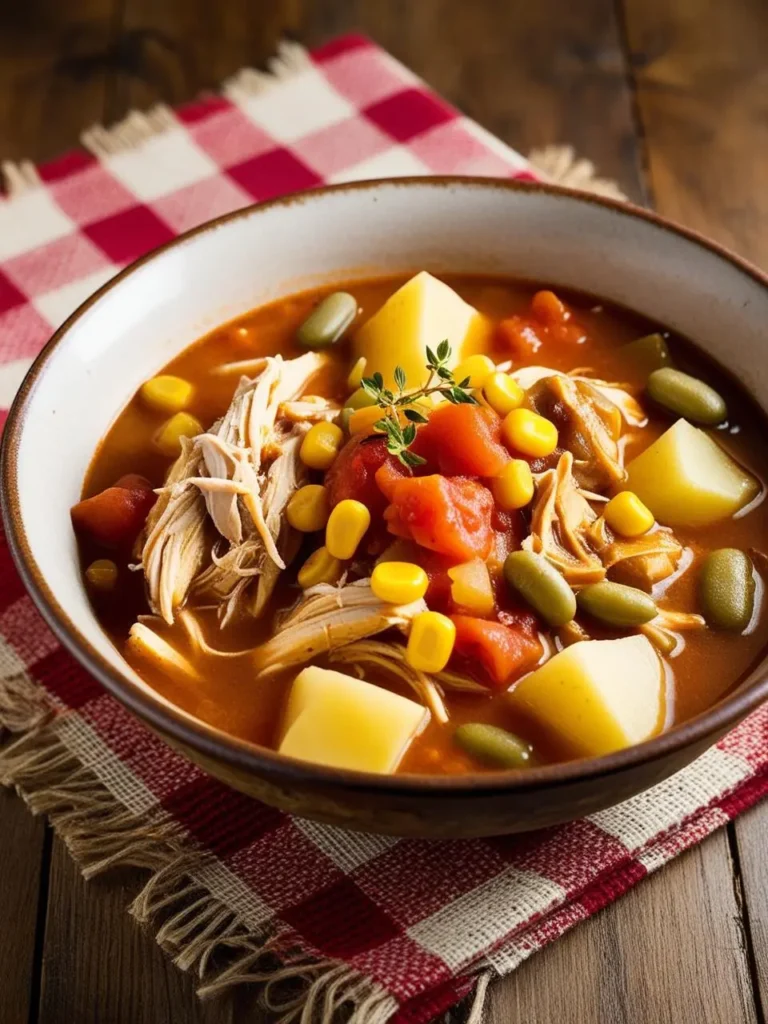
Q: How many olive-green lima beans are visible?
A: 6